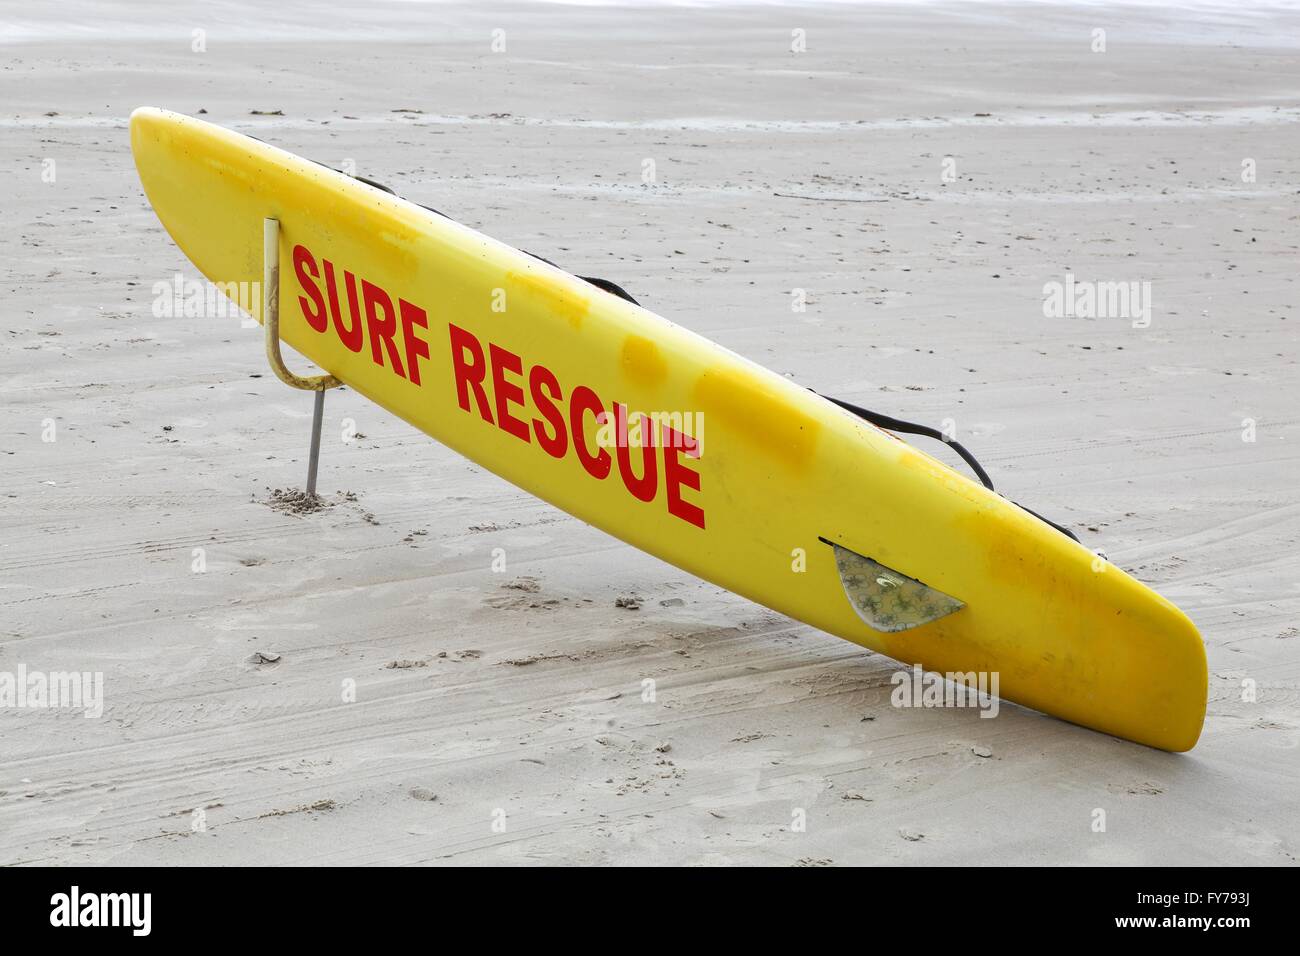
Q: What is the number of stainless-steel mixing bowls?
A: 0